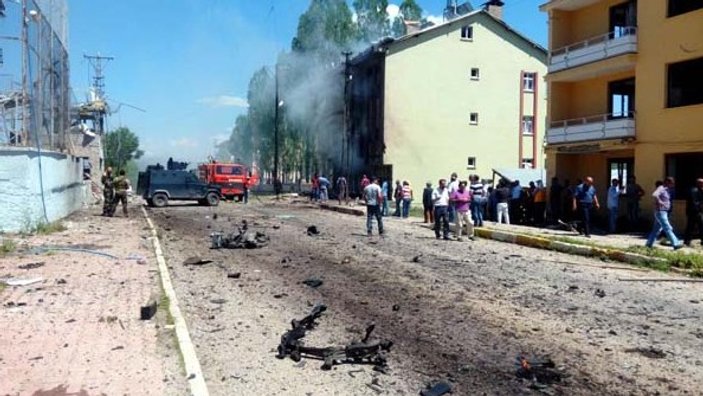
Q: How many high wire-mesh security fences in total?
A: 1